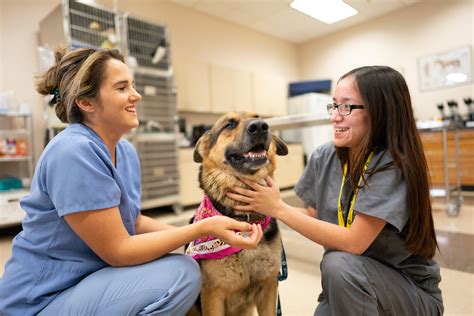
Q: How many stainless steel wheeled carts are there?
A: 1